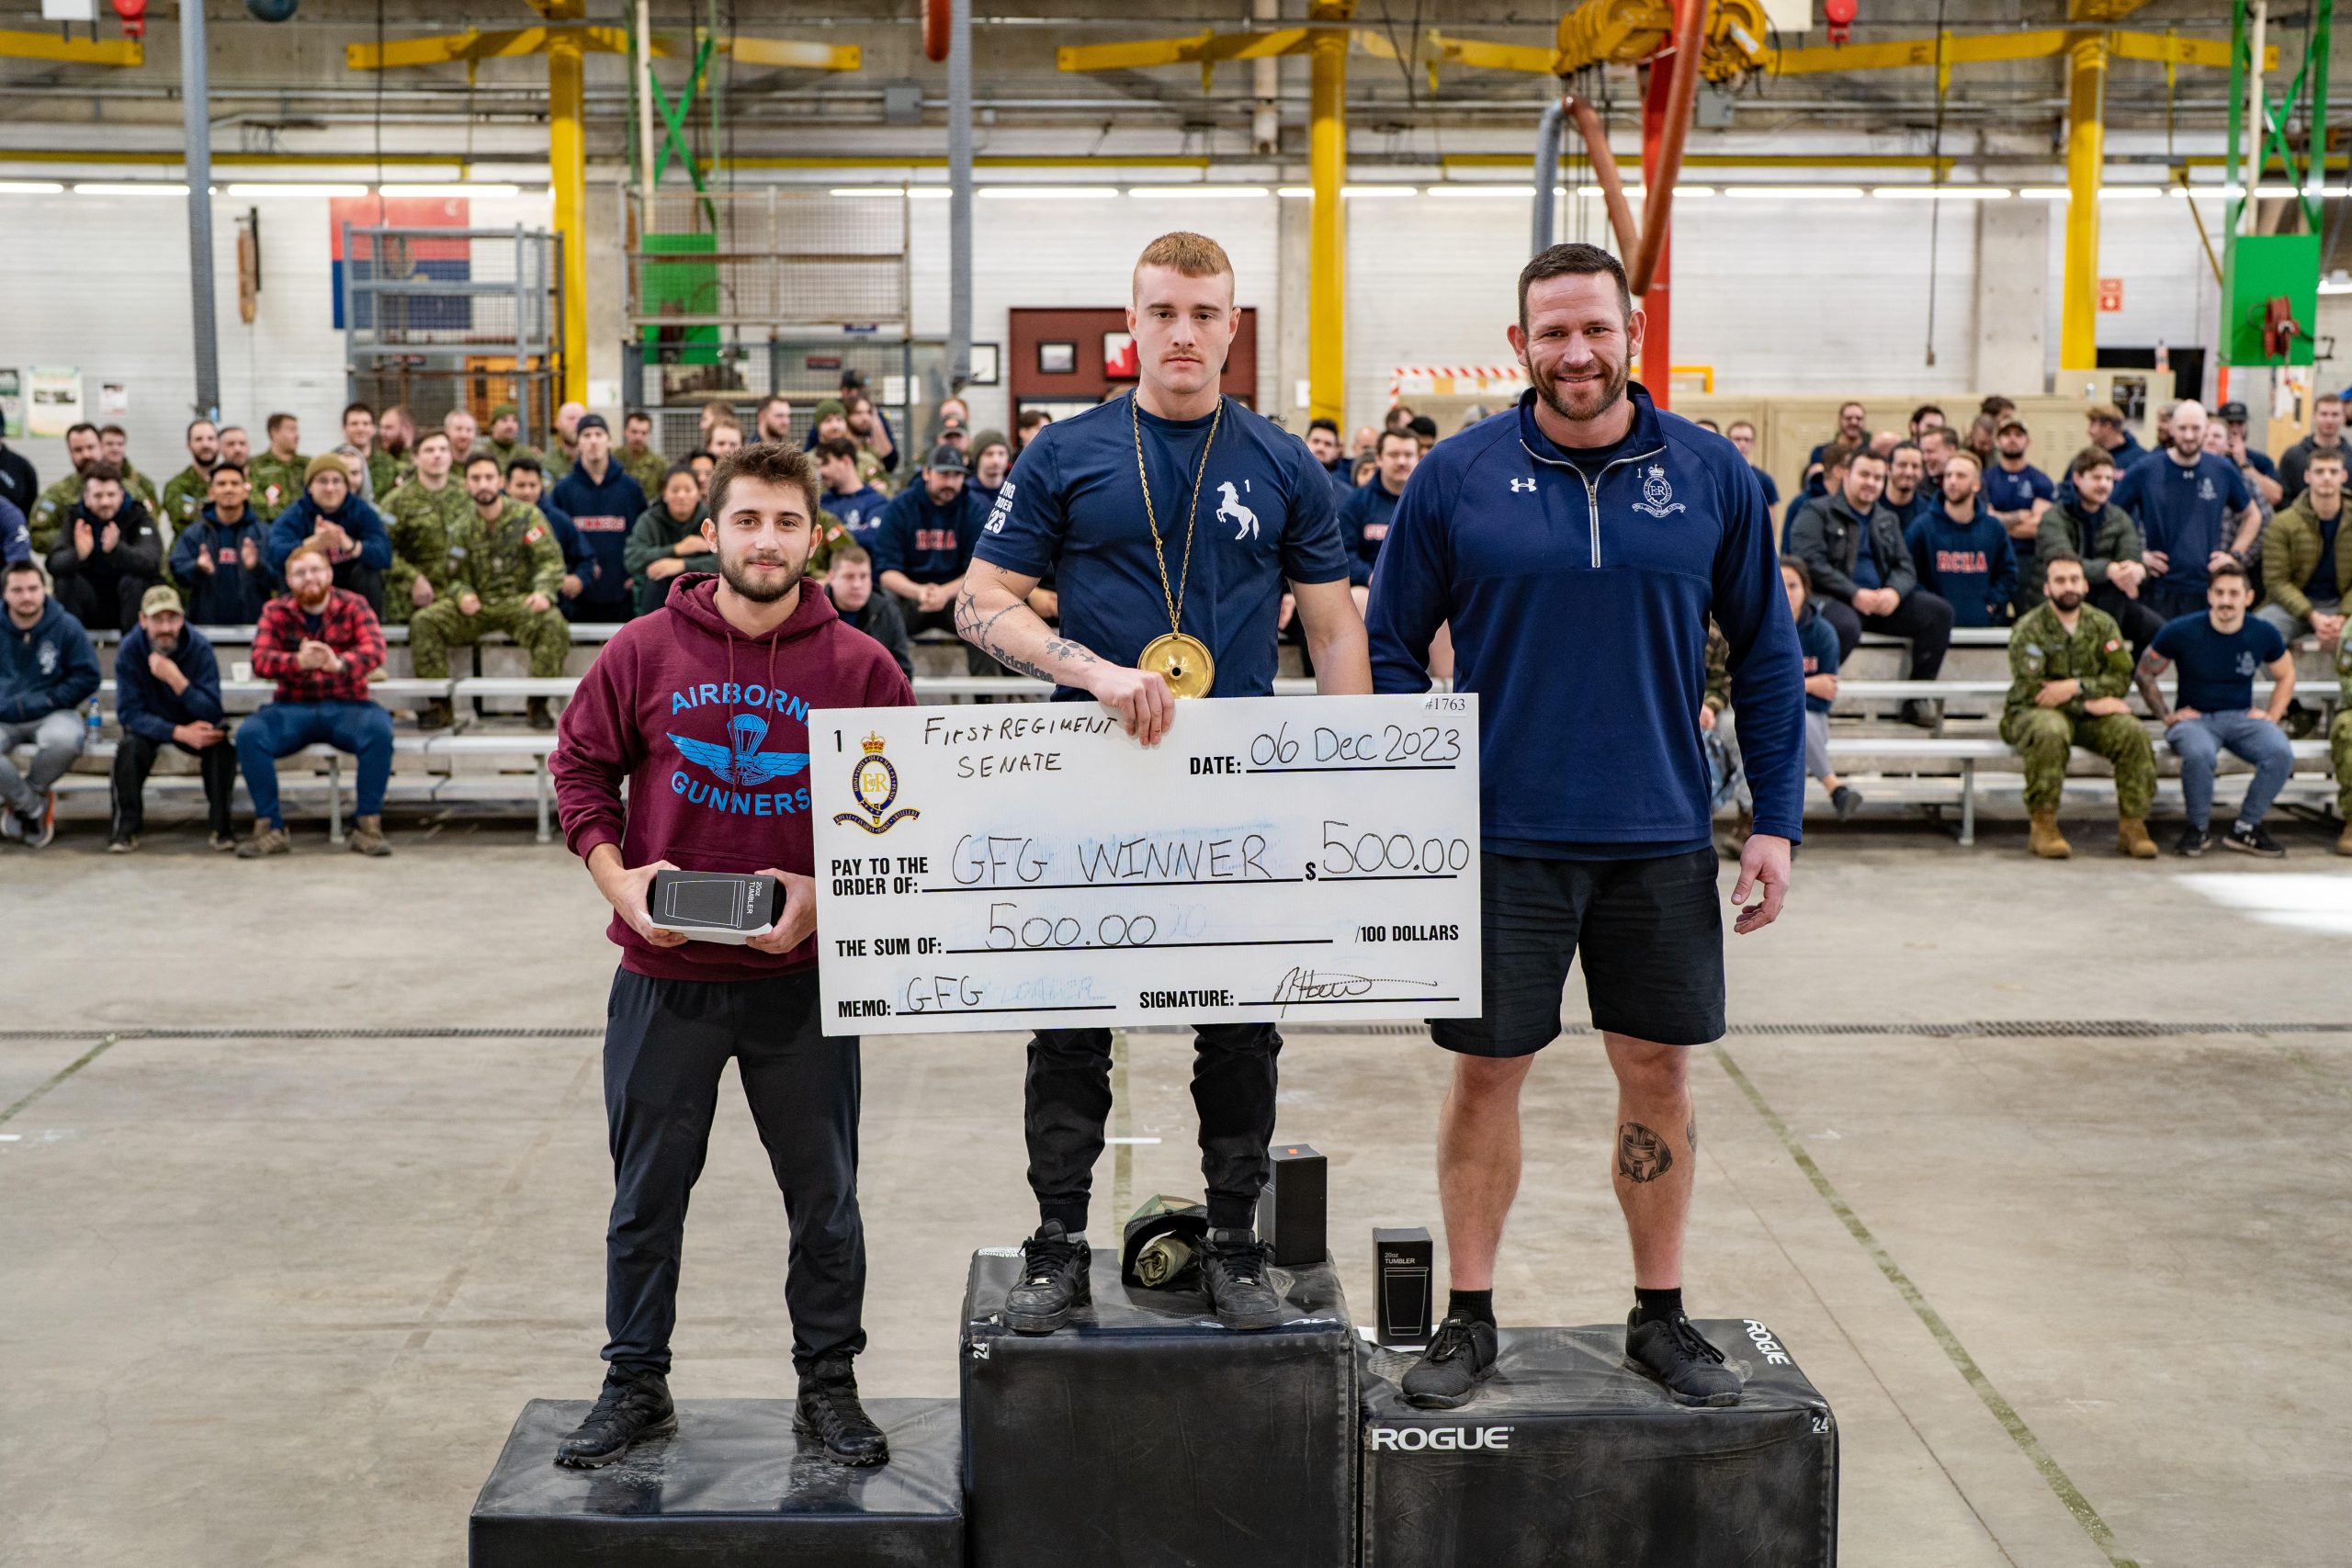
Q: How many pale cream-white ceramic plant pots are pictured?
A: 0